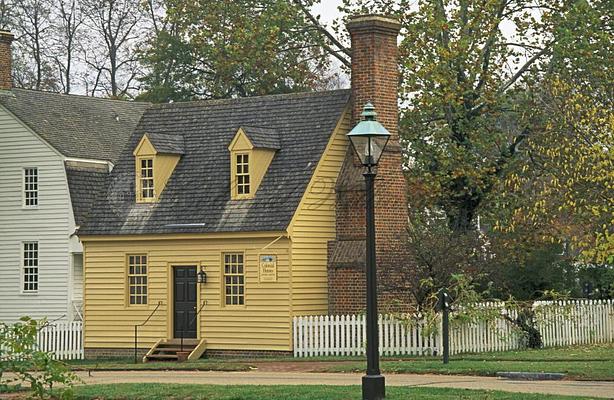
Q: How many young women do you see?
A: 0